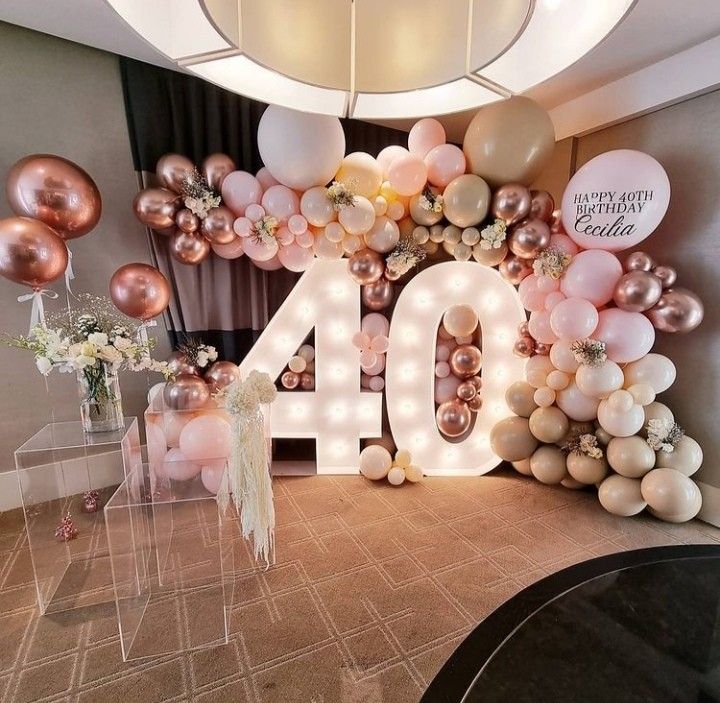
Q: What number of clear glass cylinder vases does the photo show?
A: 1